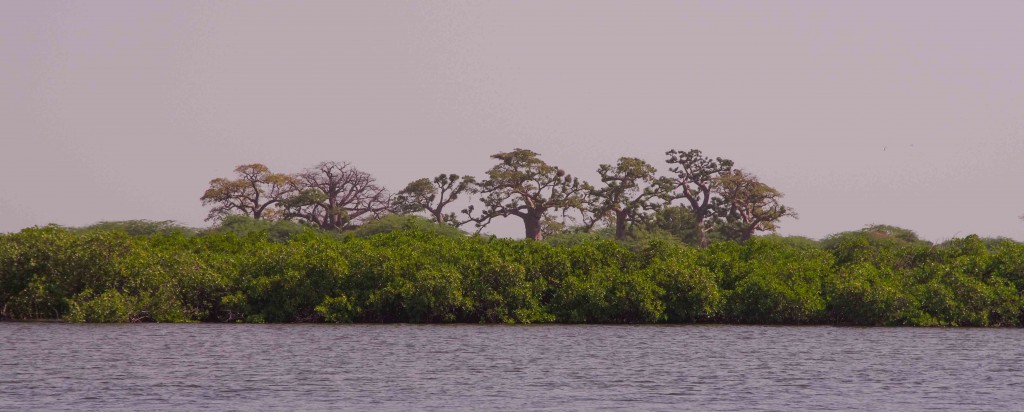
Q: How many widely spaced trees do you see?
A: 7